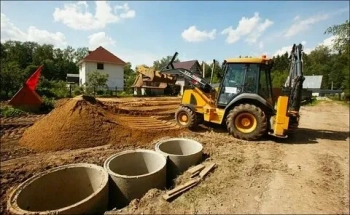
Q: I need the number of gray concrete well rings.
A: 3